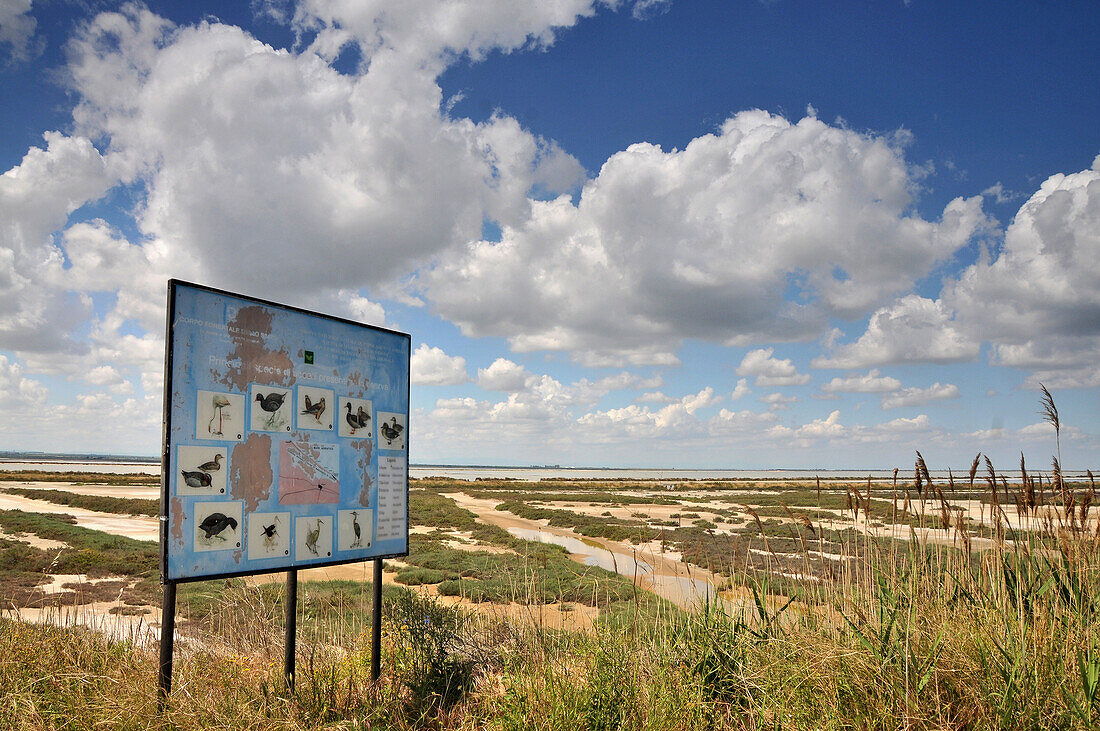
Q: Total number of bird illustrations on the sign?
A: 10